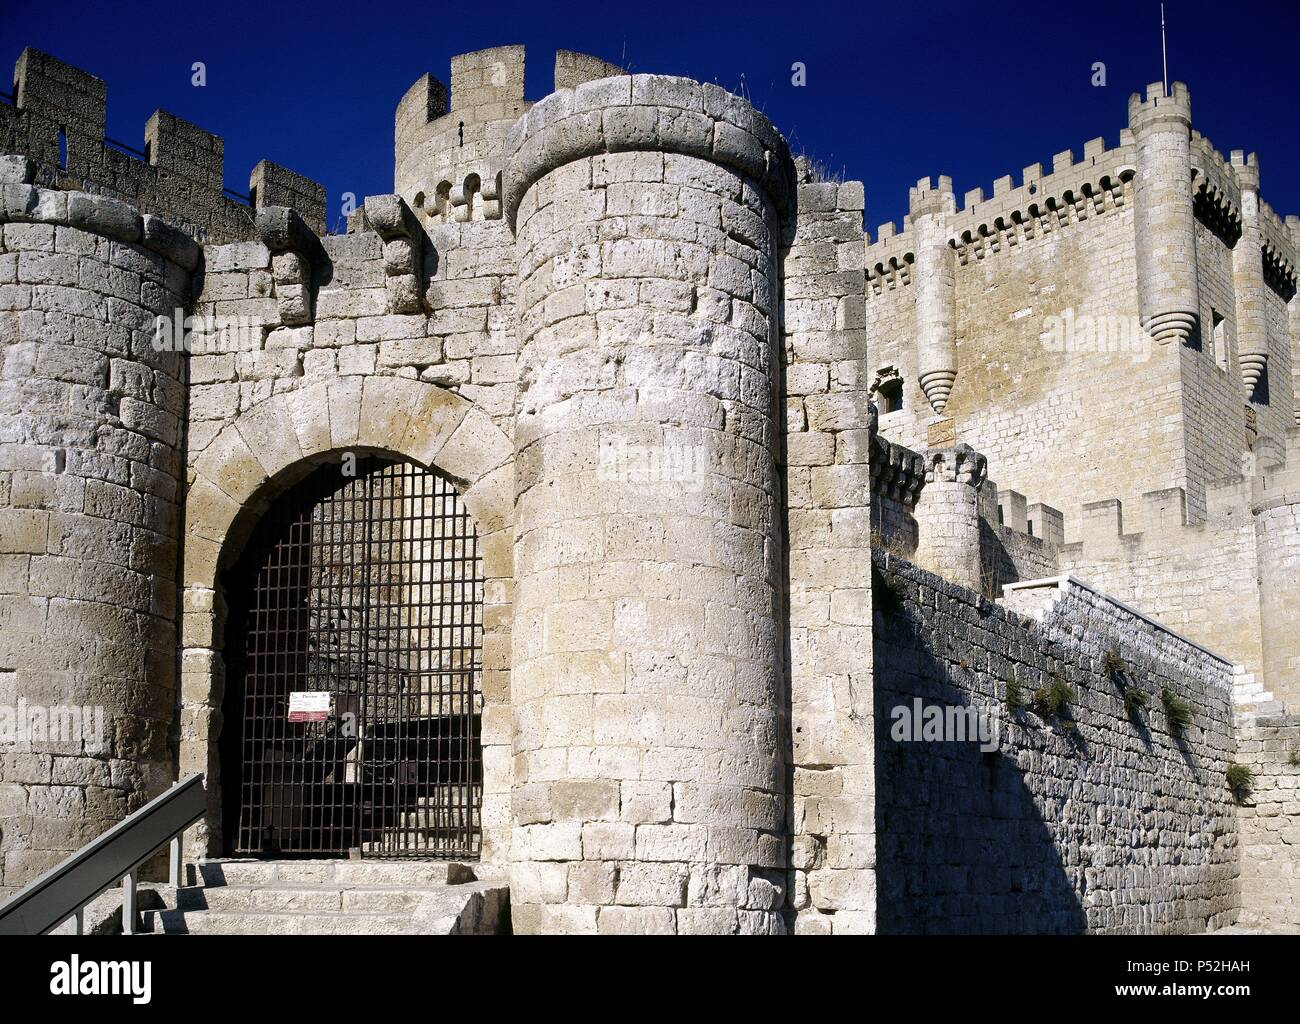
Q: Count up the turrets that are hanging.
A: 3